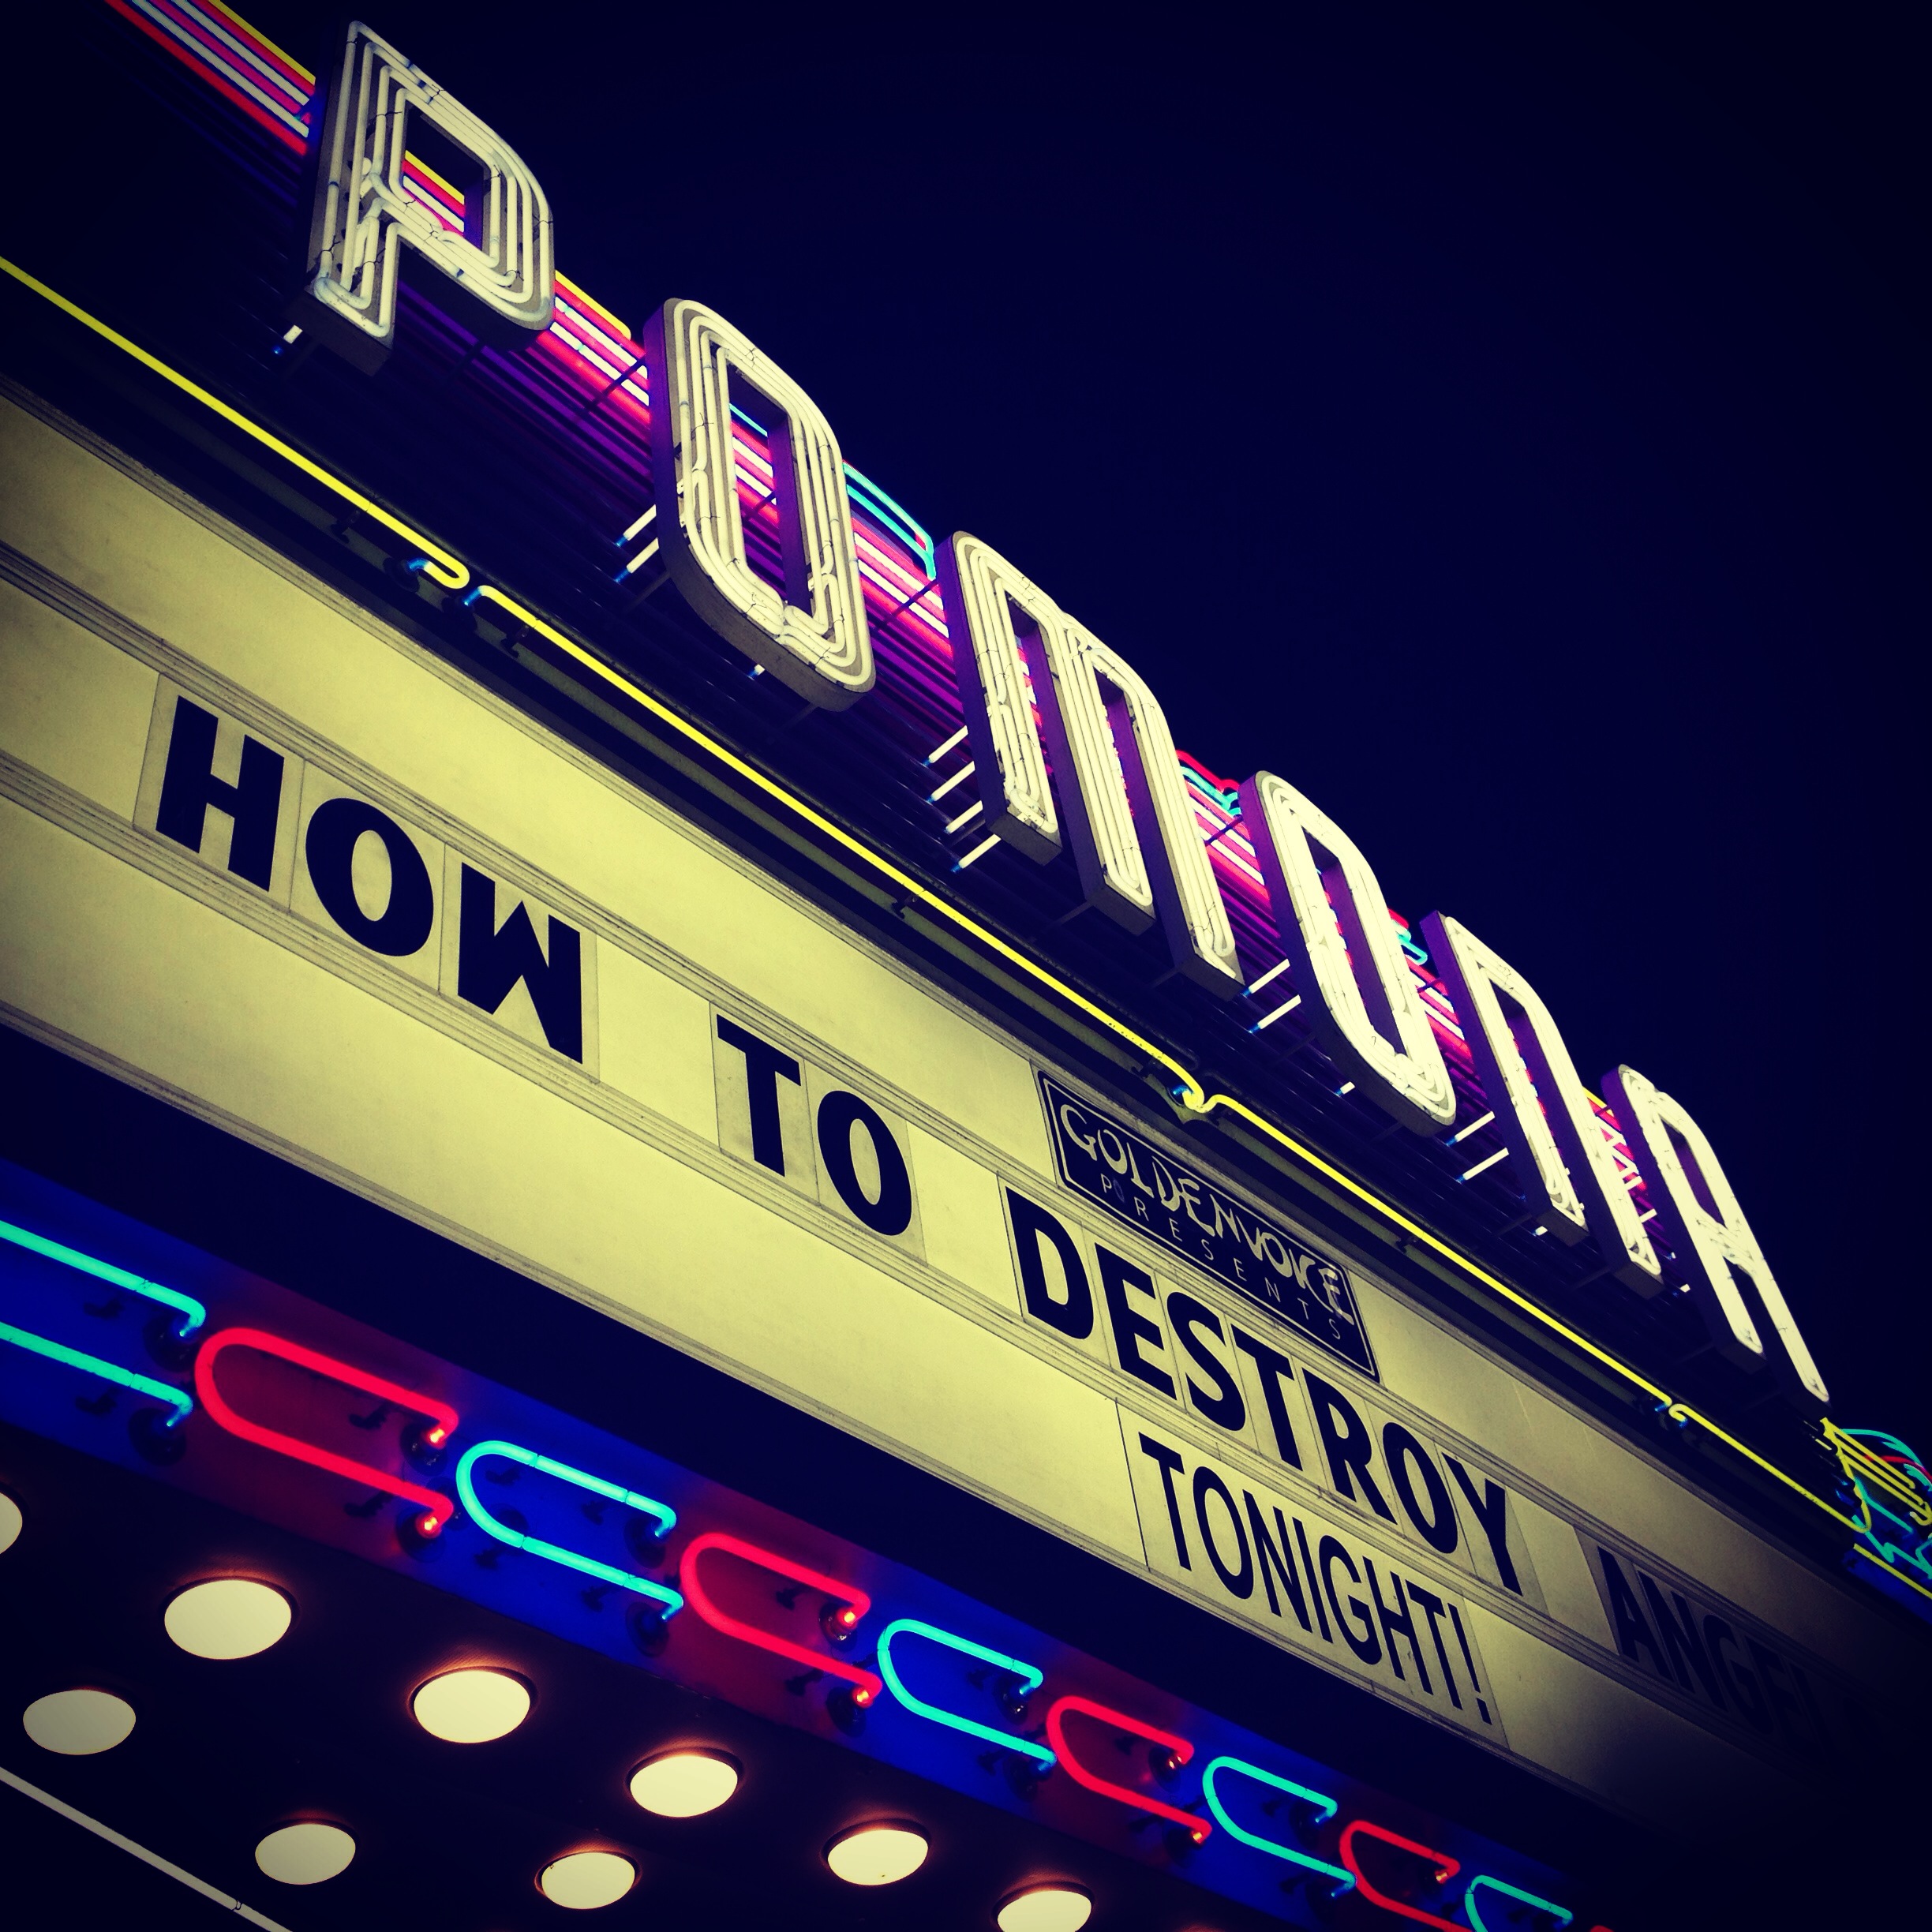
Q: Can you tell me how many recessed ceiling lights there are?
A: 9